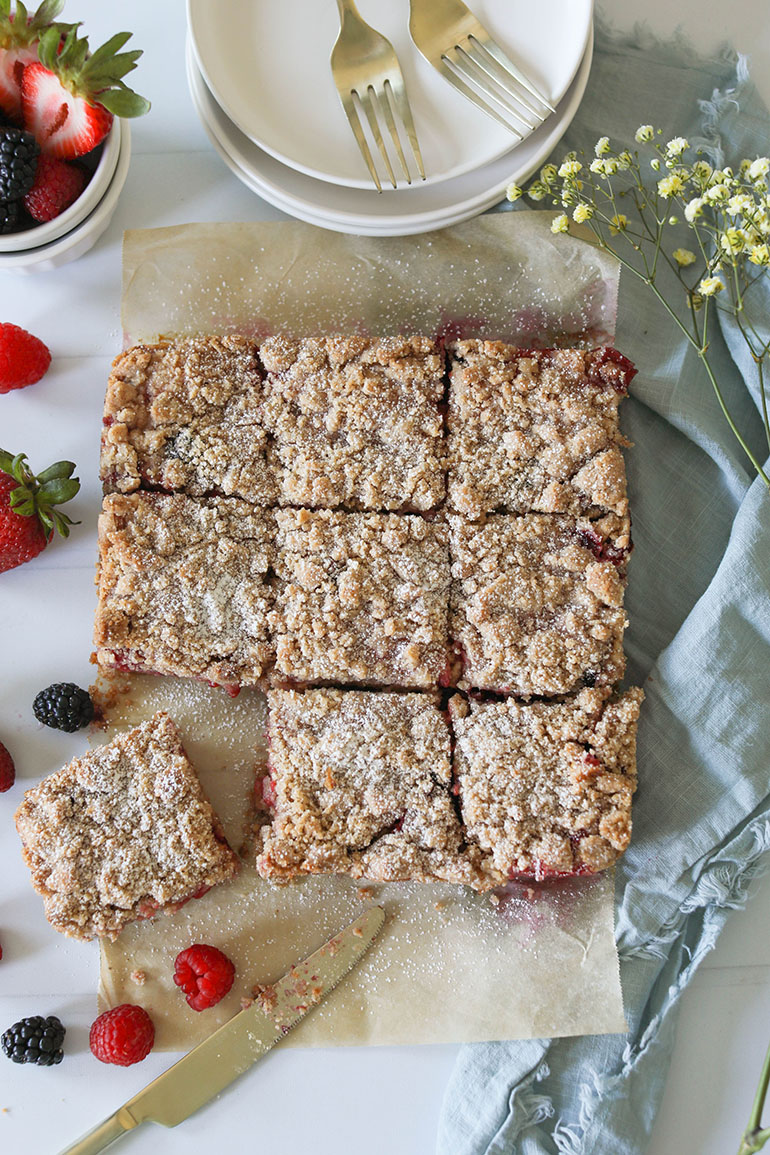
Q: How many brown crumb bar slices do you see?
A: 9